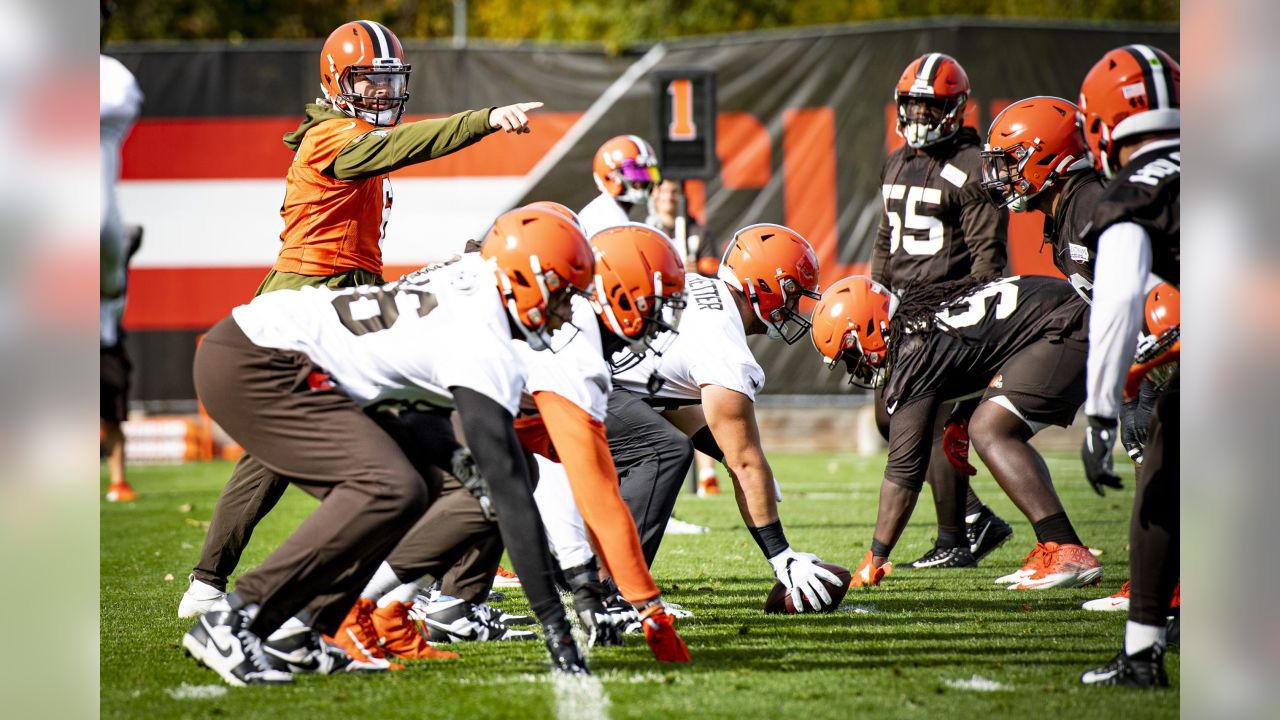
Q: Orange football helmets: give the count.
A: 11